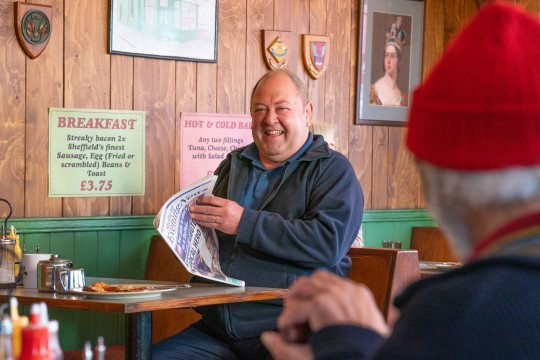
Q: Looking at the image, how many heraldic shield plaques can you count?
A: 3